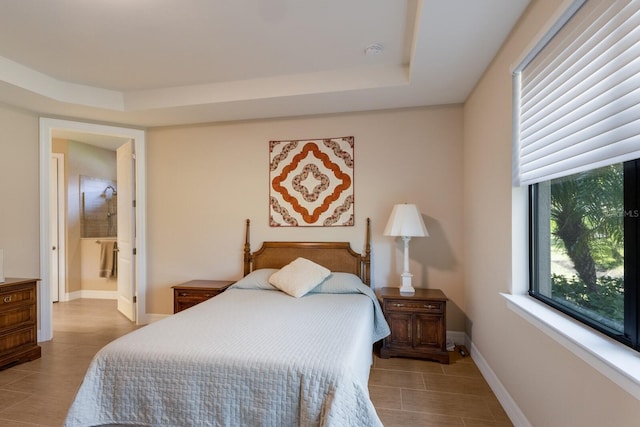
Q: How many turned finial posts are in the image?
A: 2